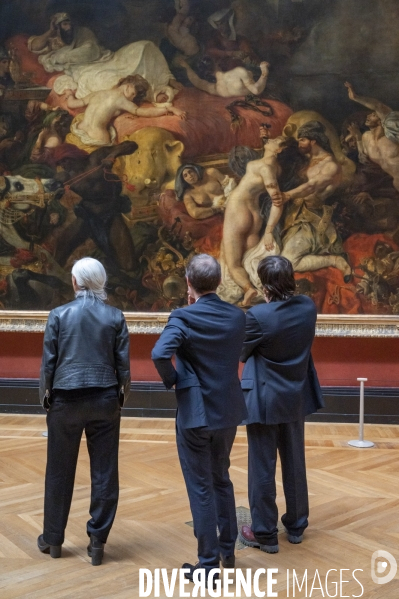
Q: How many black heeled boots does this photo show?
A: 2